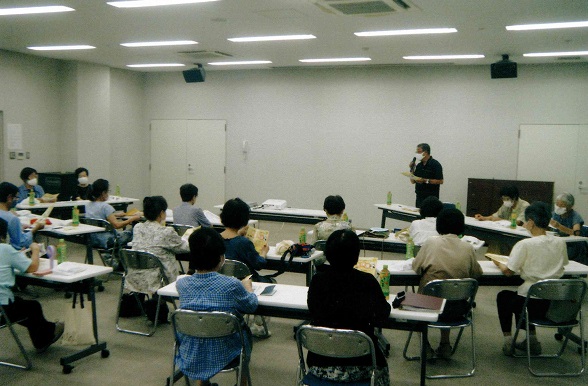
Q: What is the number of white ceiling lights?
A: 12